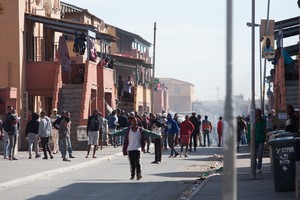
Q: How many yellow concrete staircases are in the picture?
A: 1